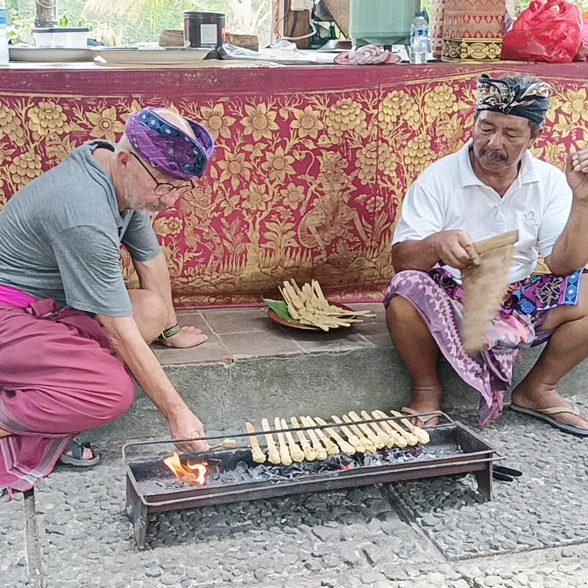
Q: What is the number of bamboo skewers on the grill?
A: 15